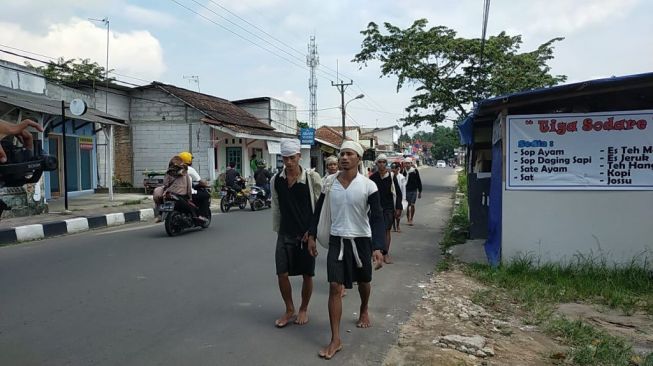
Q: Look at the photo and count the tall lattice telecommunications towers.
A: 1